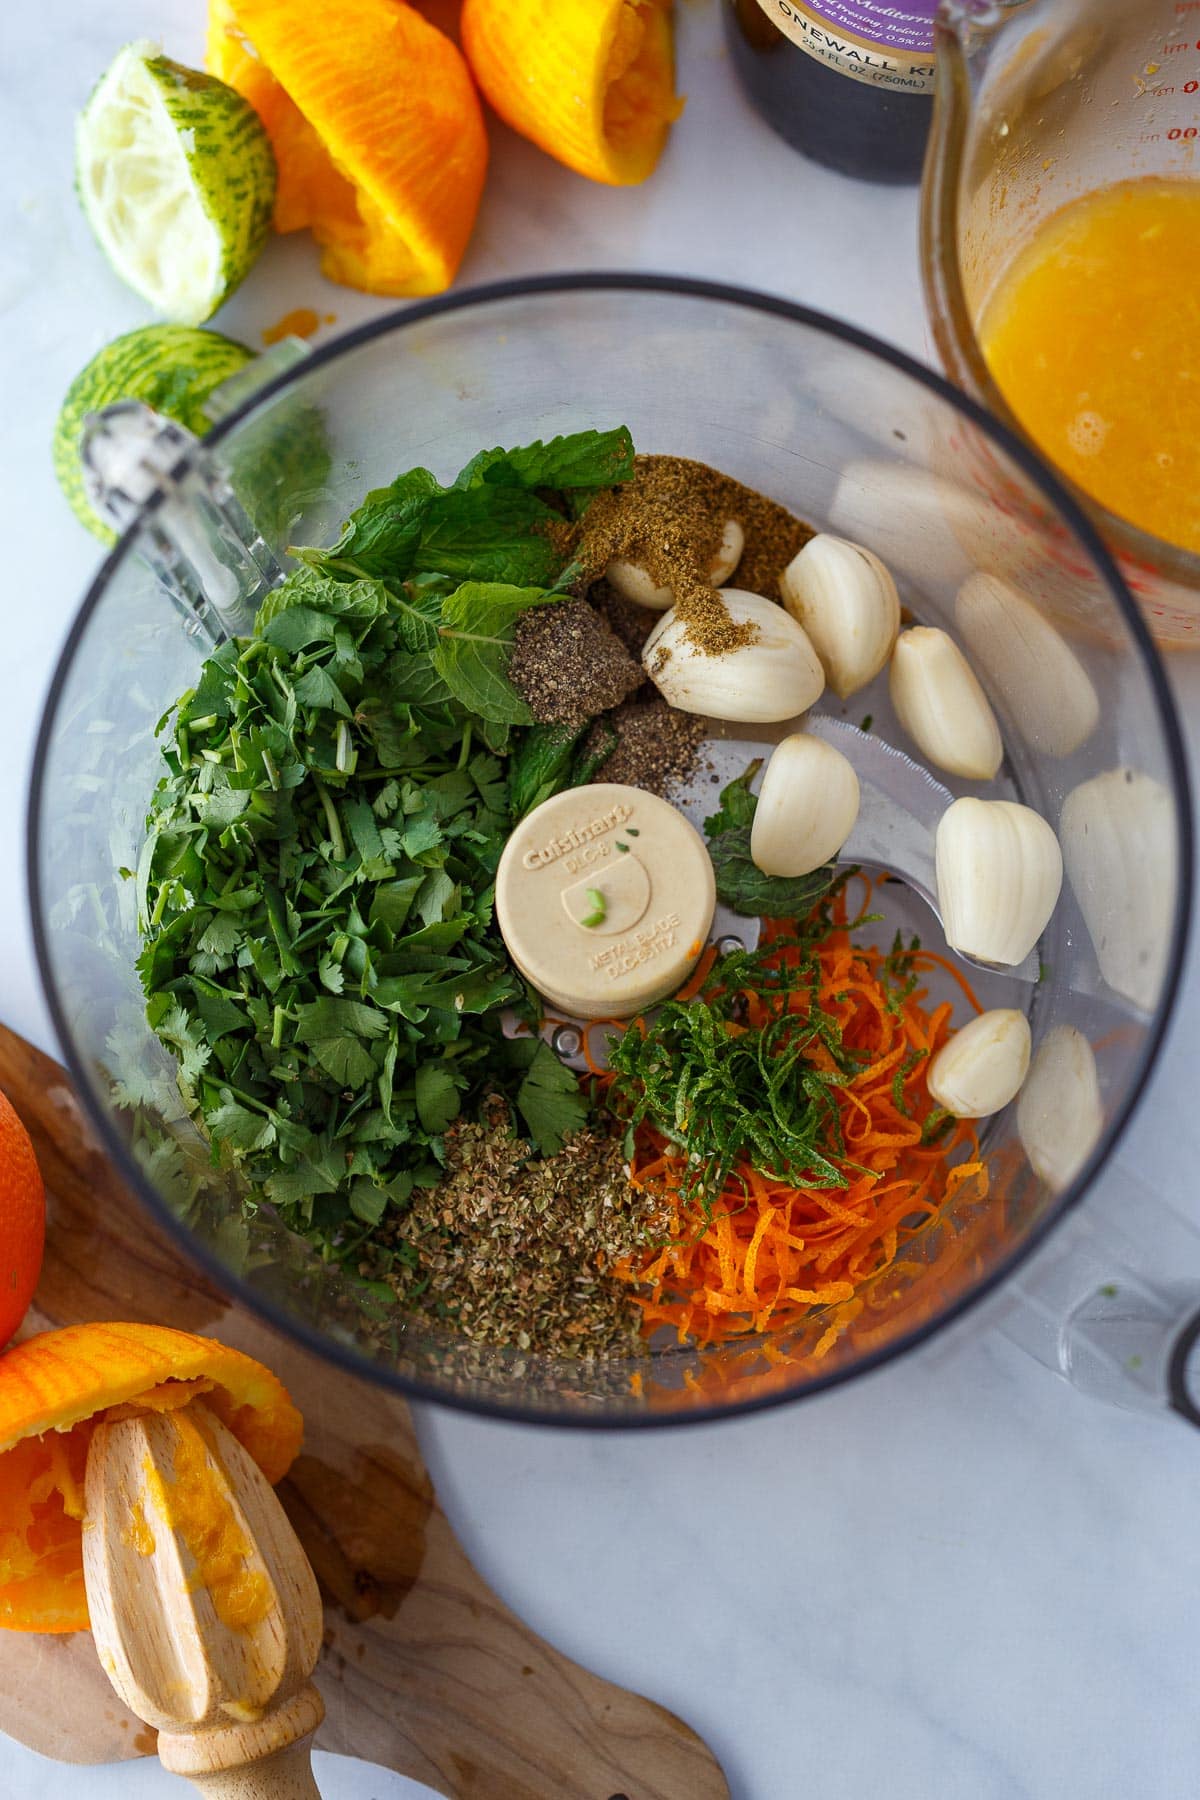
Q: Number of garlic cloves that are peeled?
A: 7